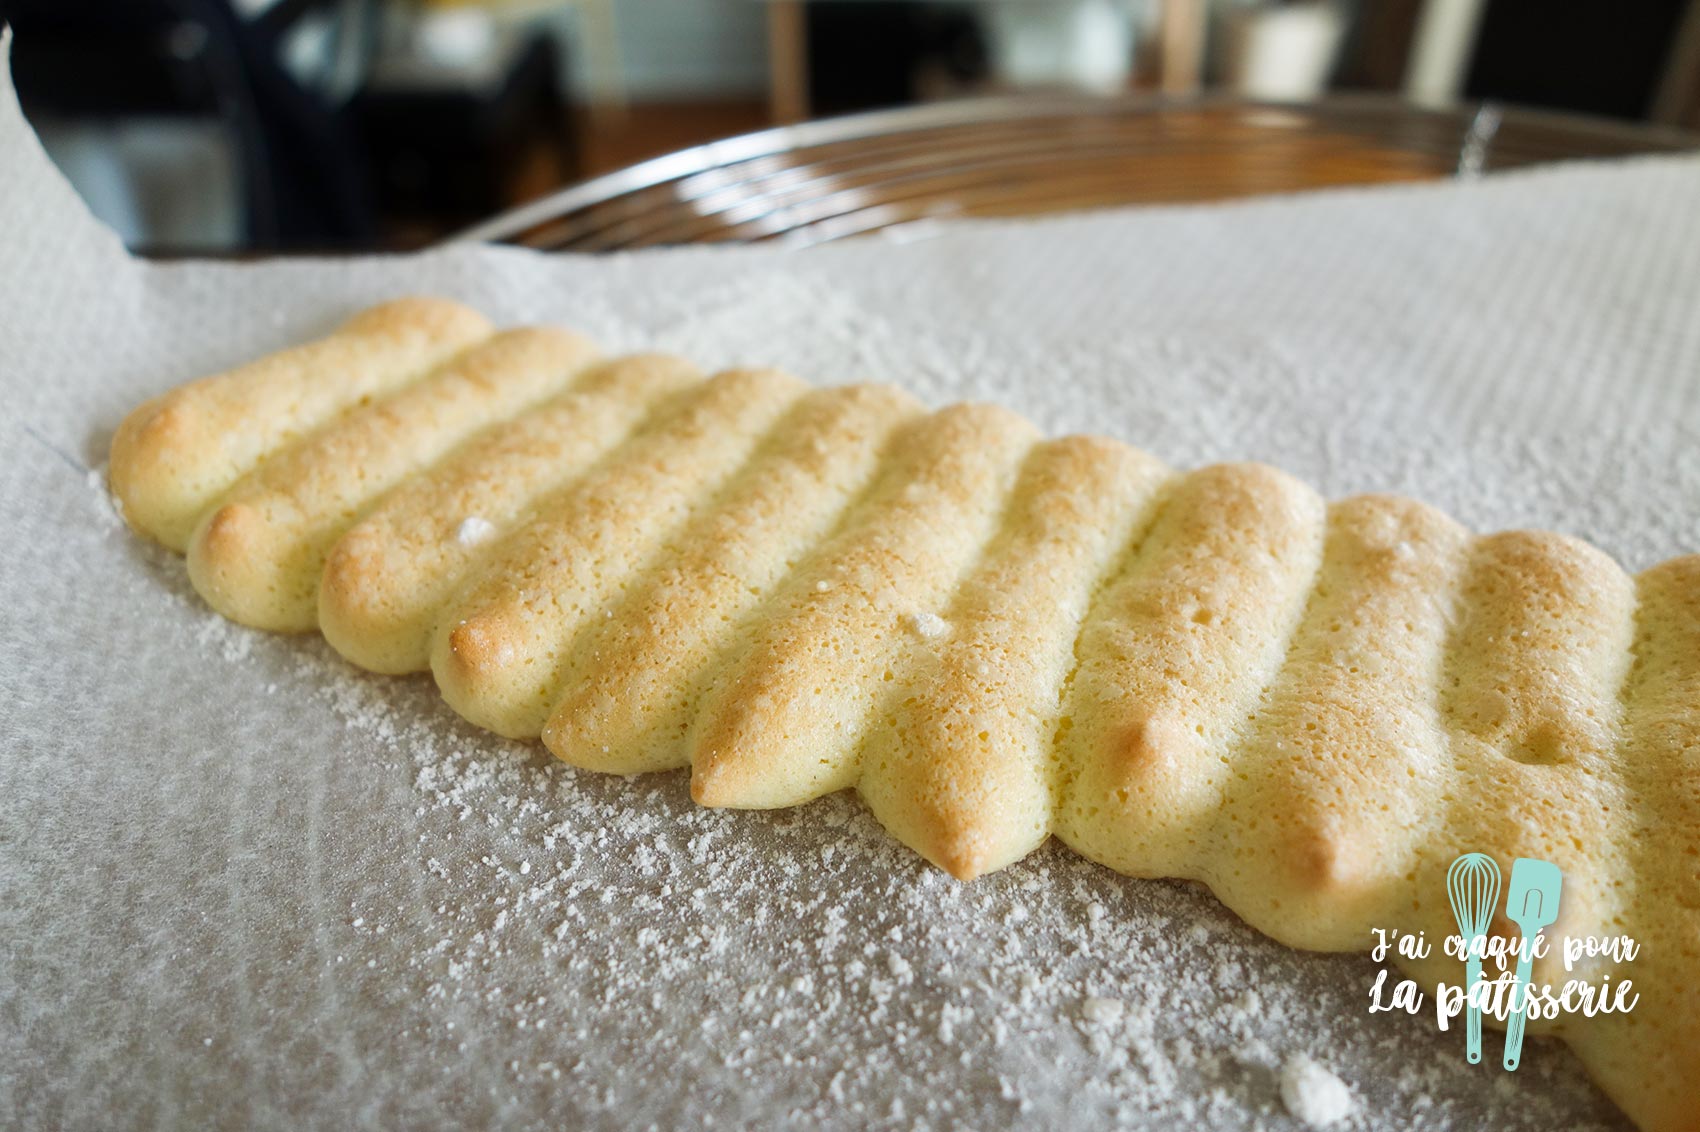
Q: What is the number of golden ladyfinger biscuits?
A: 11